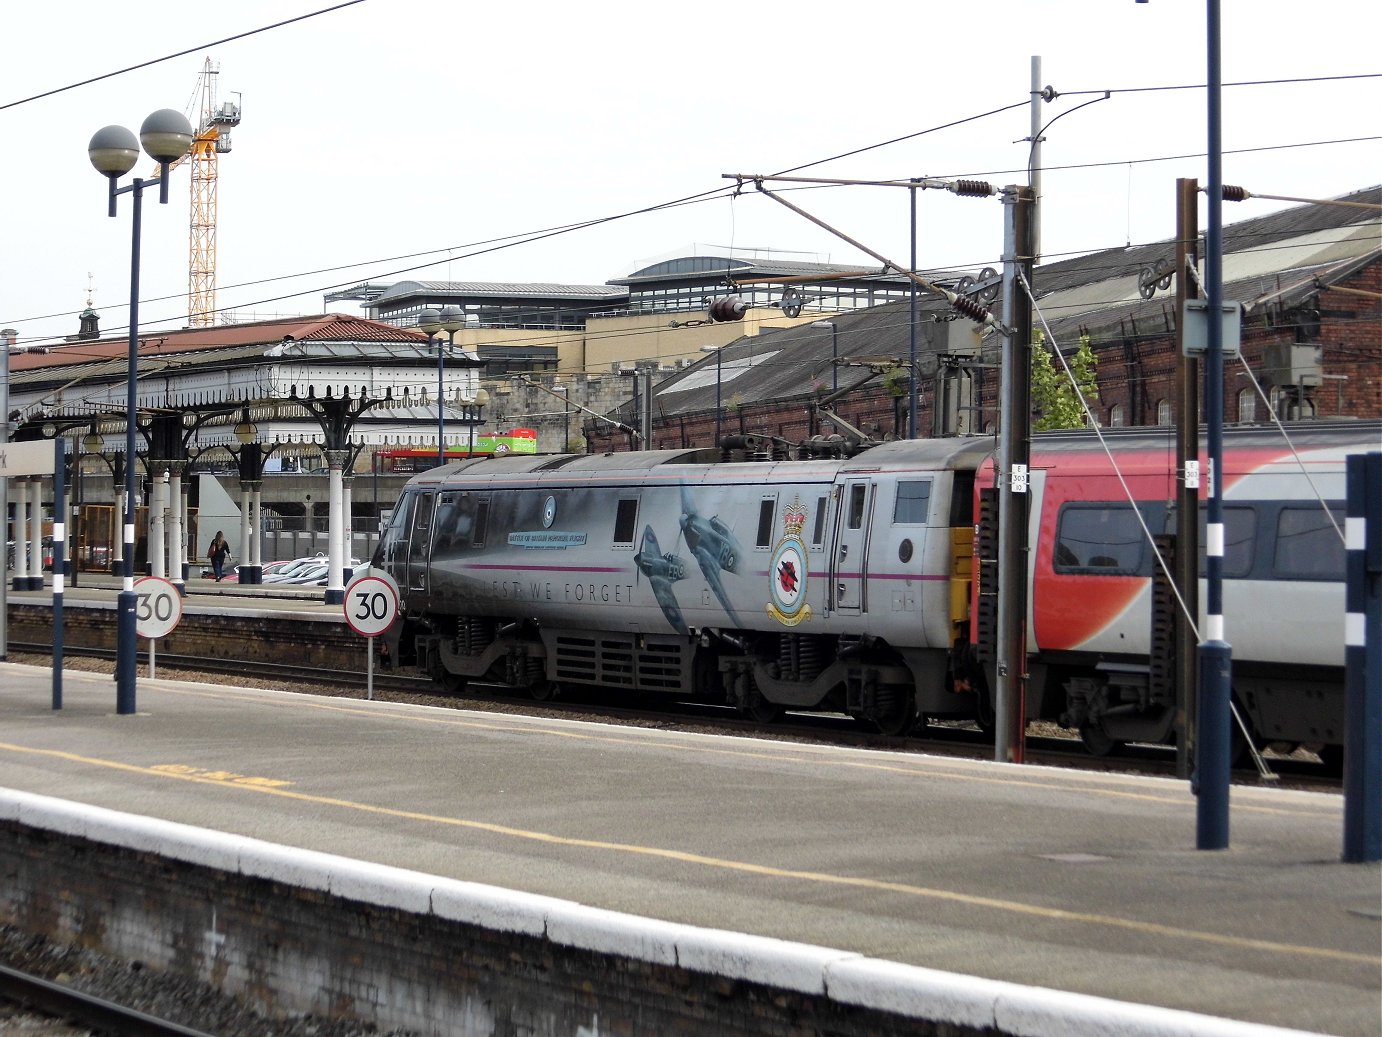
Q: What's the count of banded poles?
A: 4